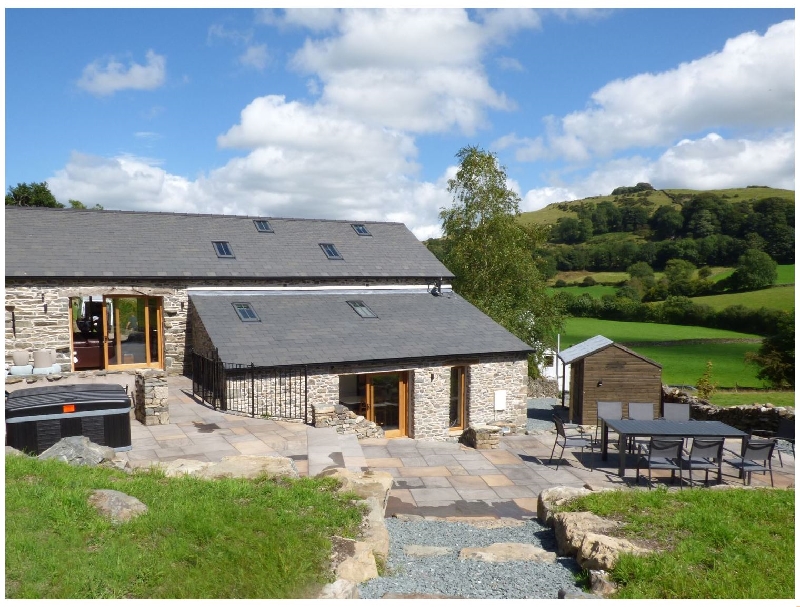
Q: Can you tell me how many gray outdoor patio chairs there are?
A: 8